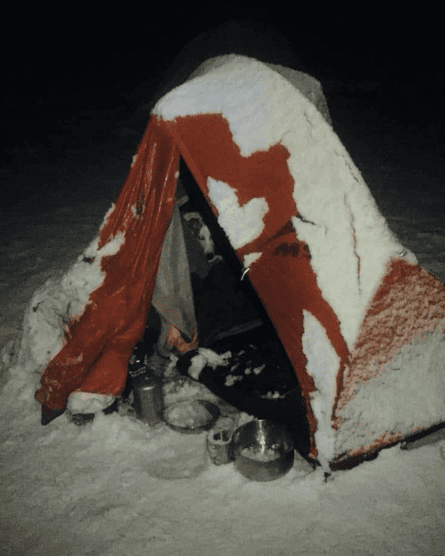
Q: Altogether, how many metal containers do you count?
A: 4